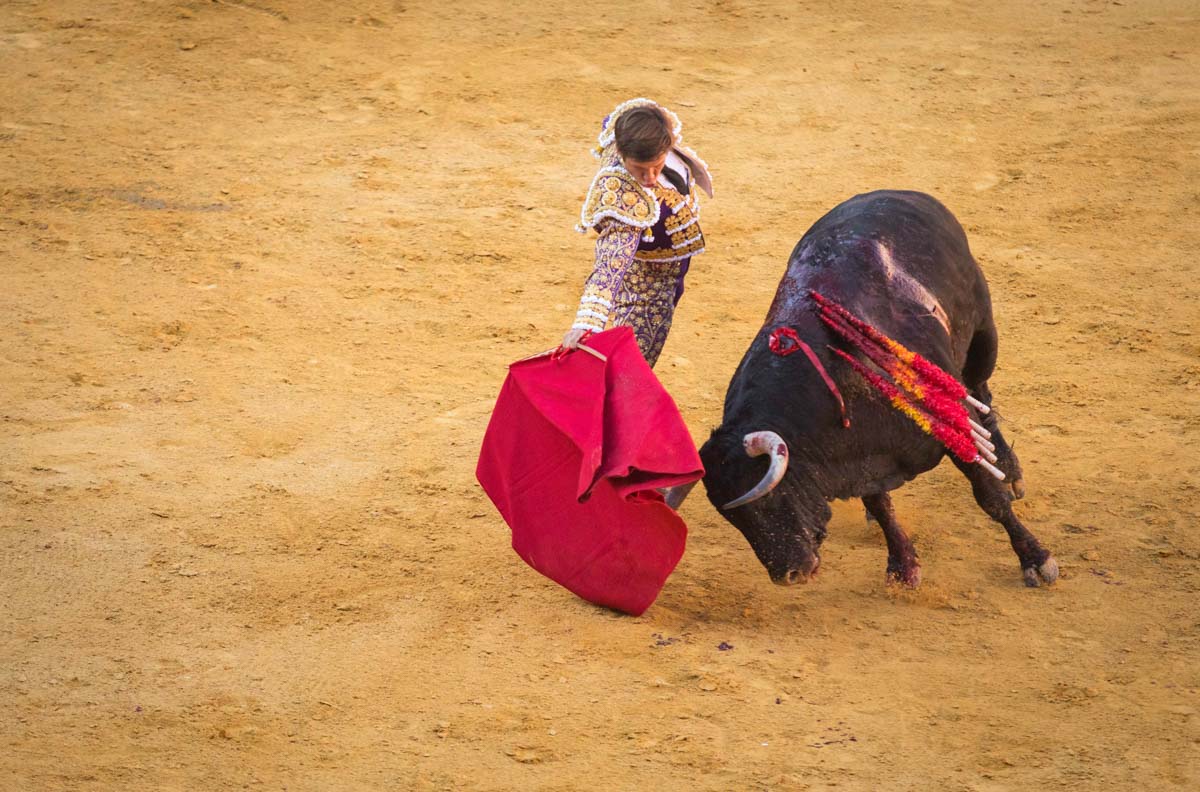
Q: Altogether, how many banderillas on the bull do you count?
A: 5